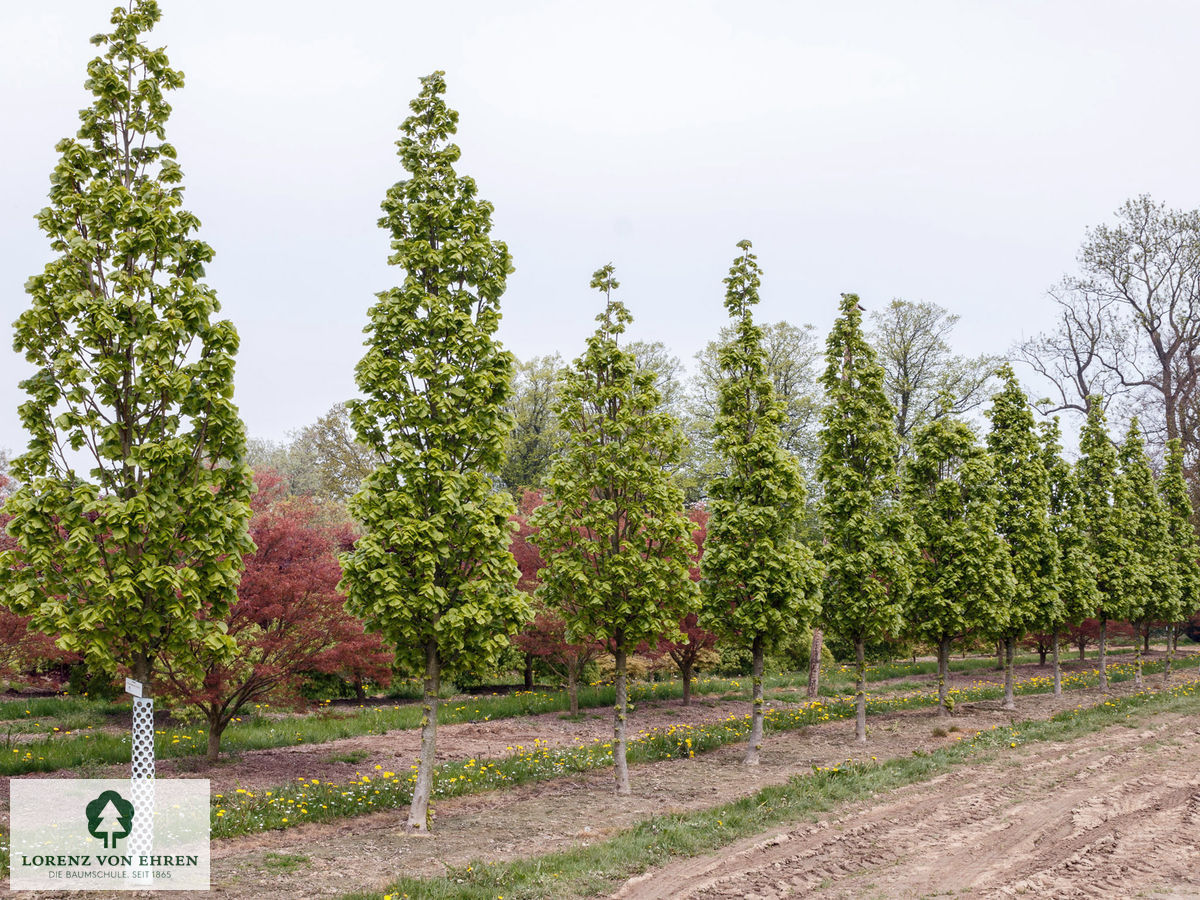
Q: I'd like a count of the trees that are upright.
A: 11